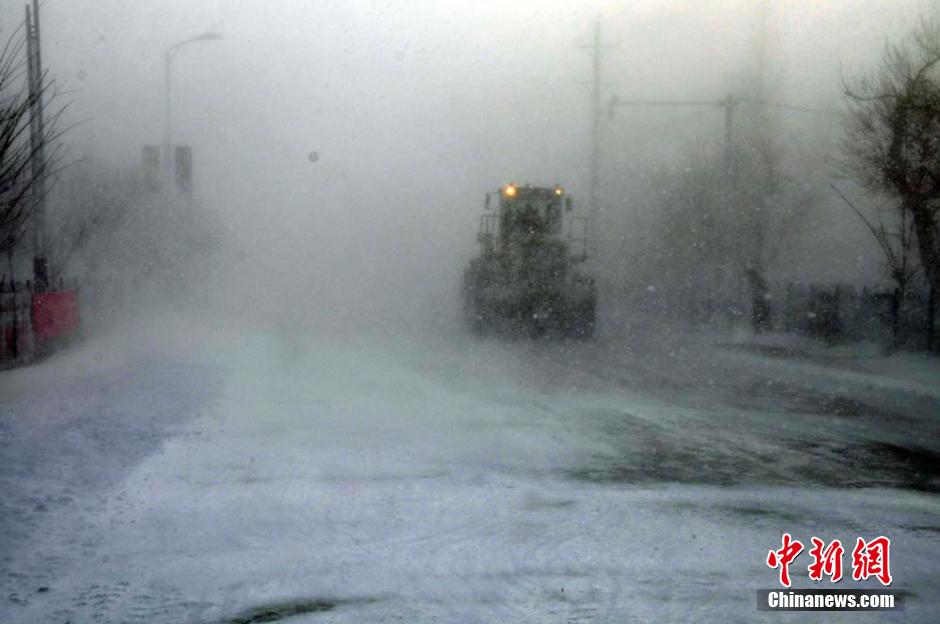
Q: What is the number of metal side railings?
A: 2